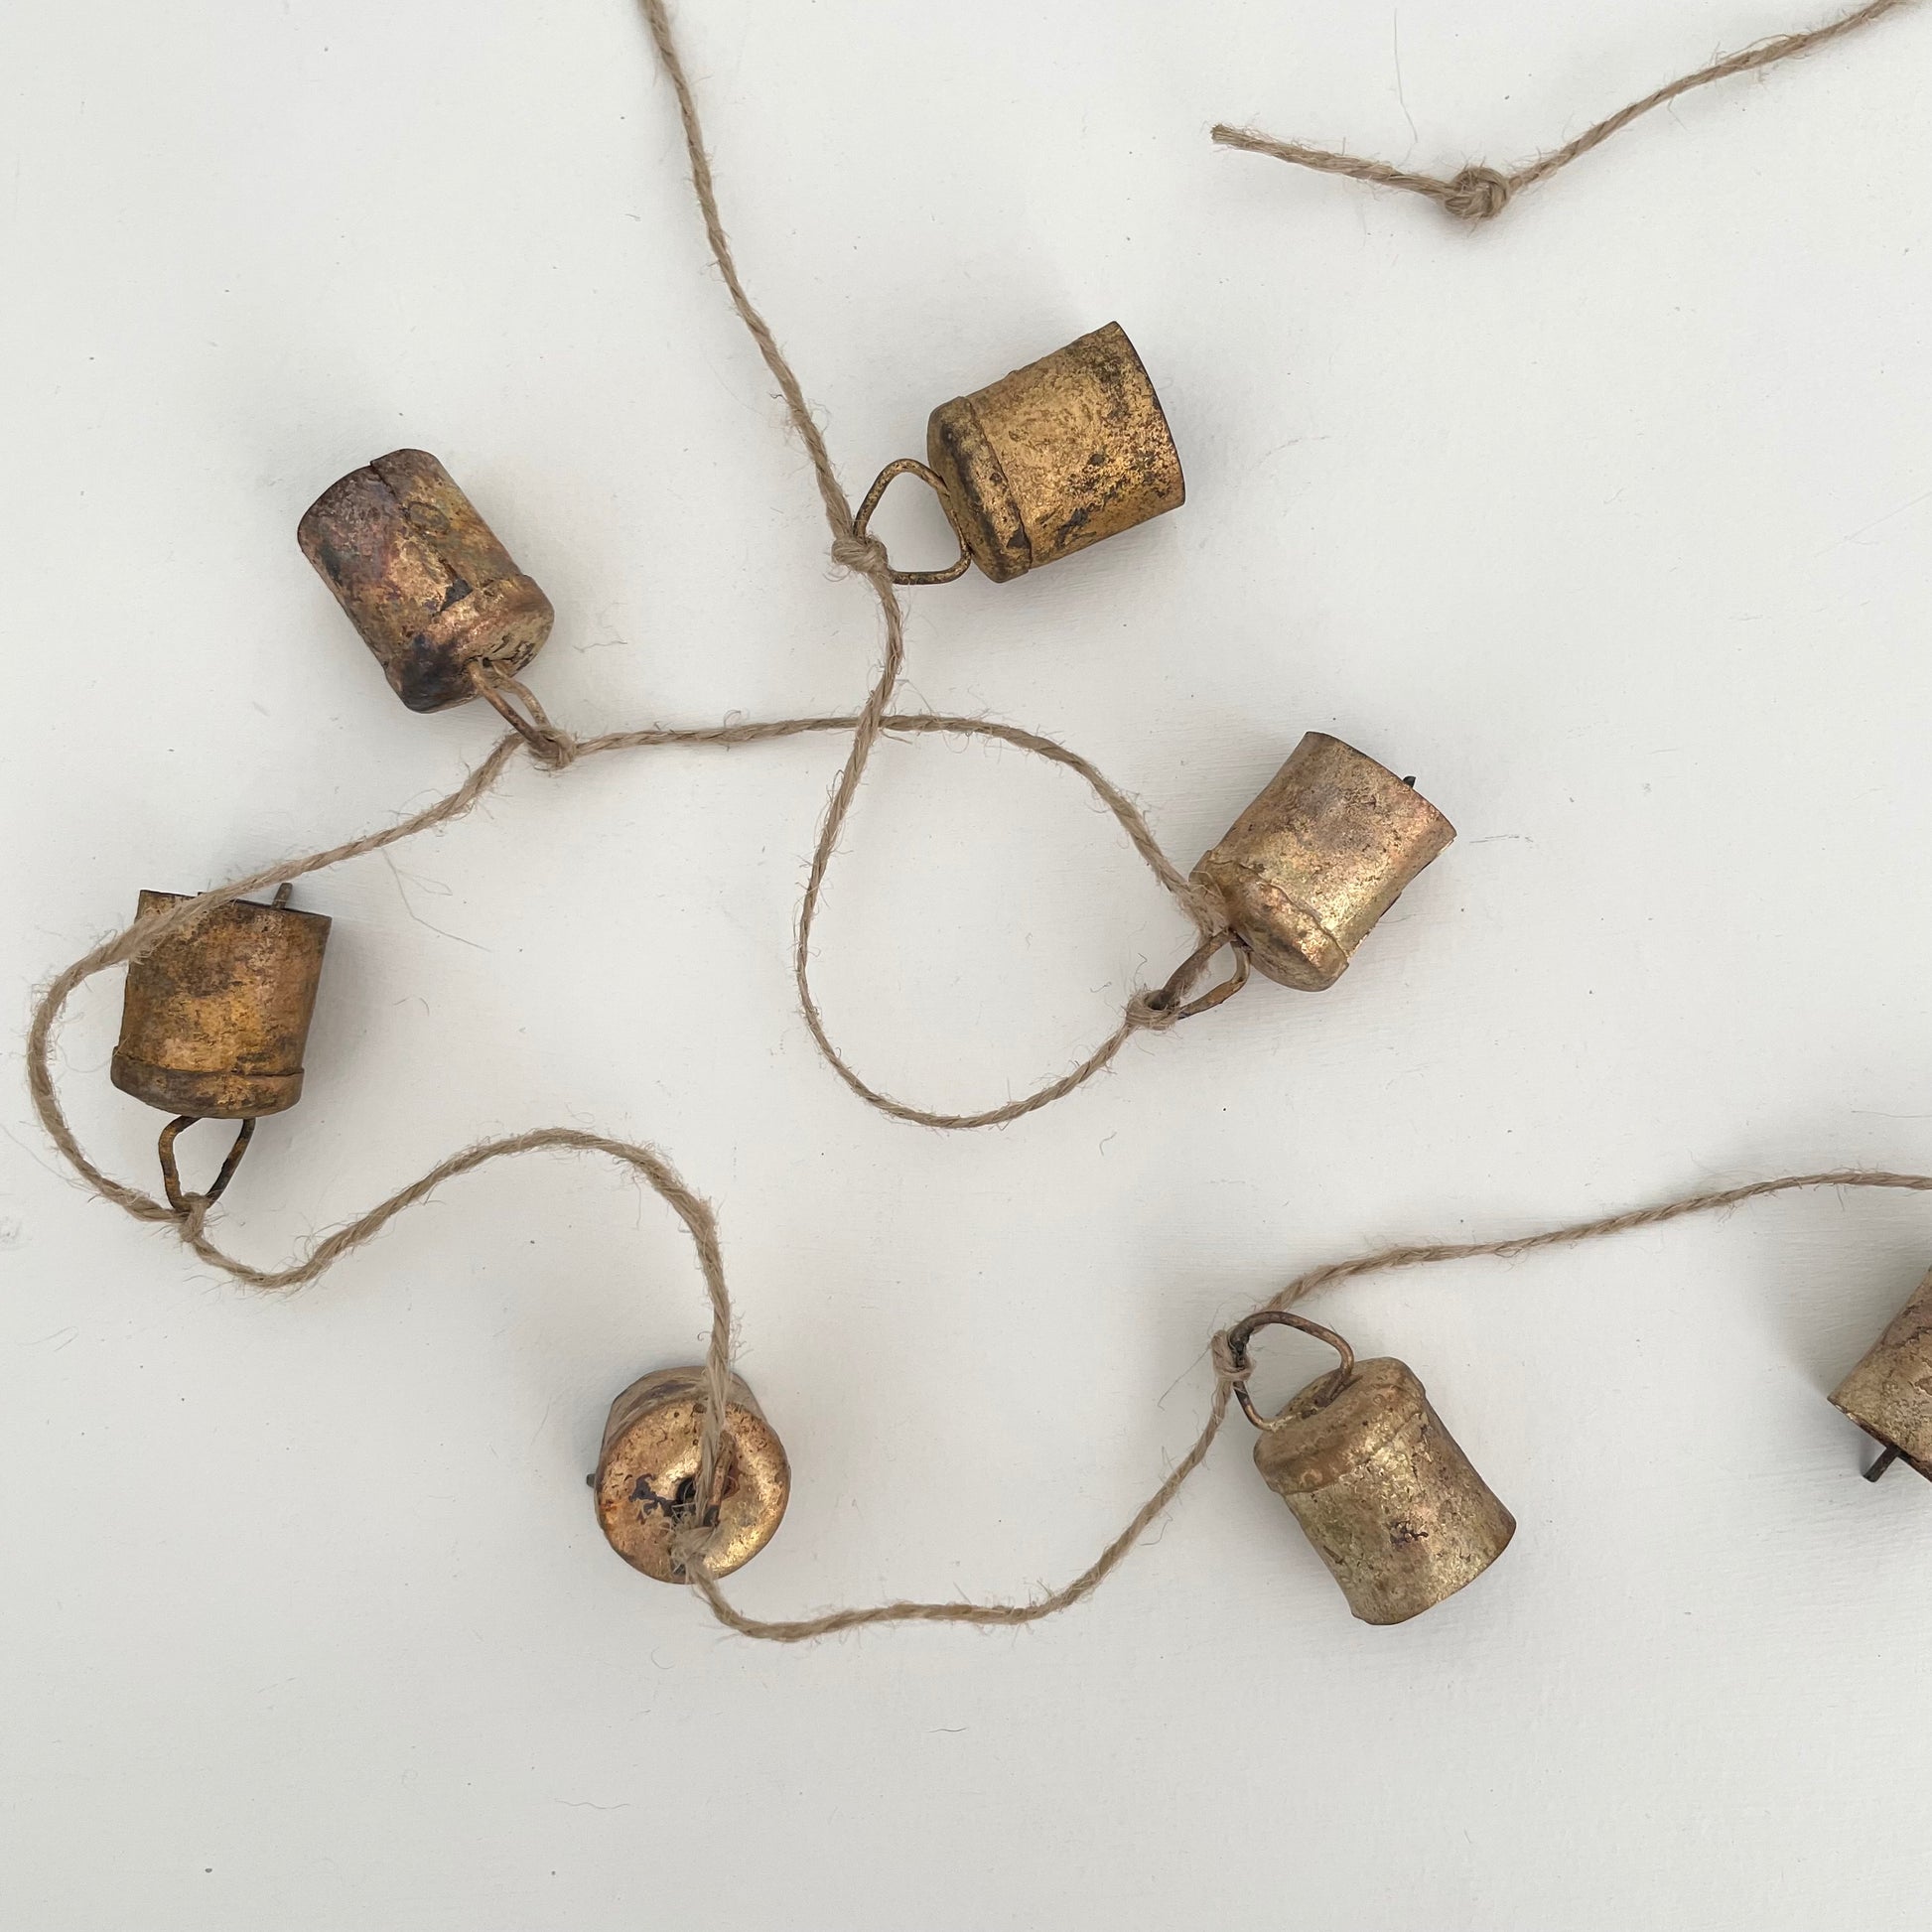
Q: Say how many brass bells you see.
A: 7